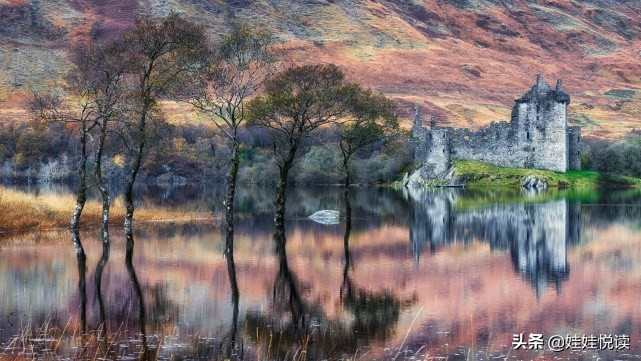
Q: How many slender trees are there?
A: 6